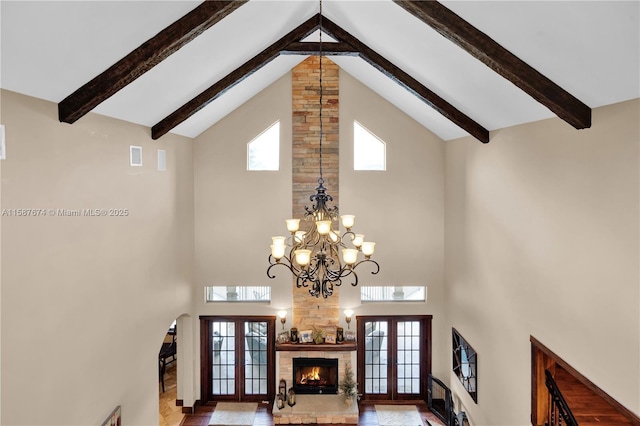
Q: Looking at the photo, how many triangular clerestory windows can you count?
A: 2